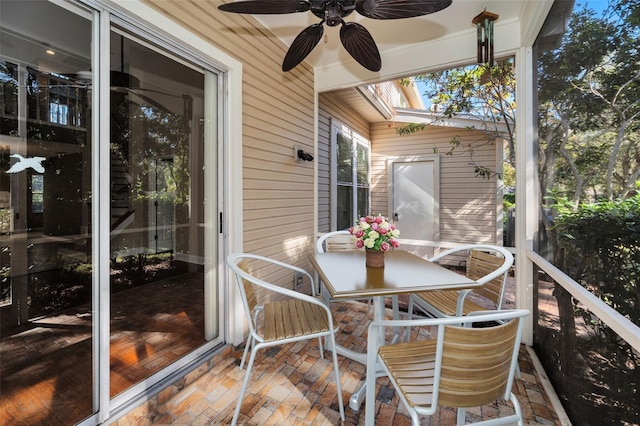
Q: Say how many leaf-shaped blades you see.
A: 4